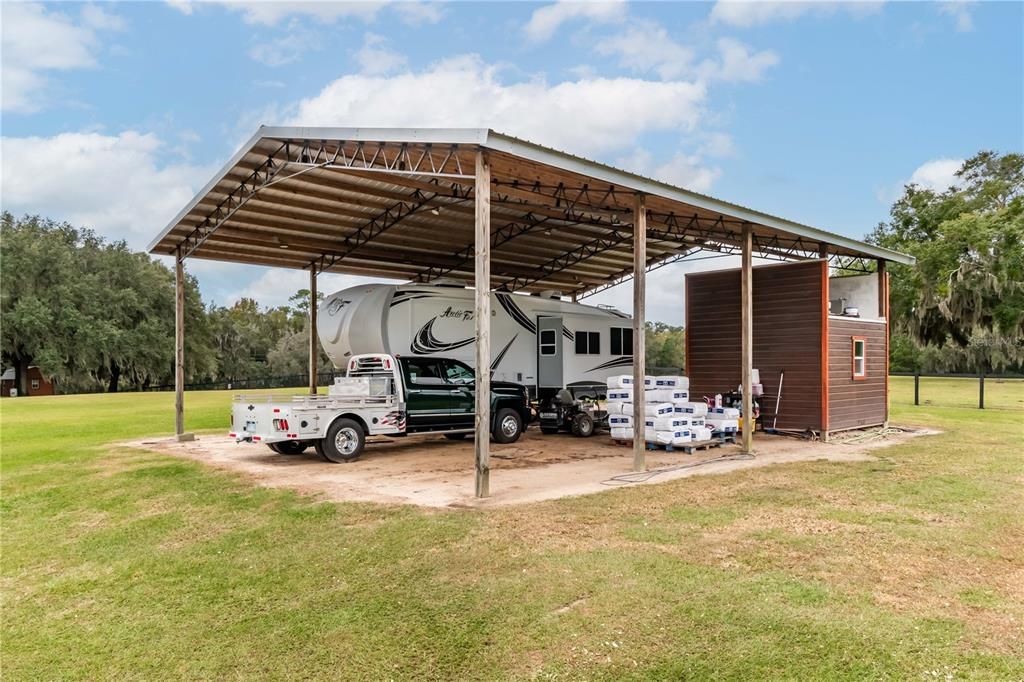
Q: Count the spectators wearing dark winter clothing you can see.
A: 0